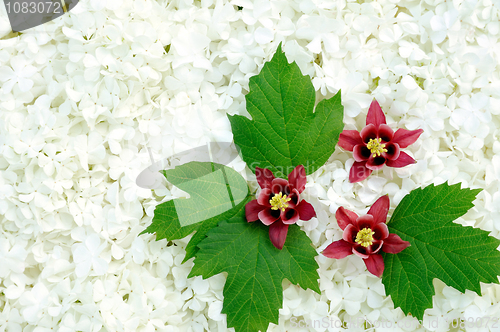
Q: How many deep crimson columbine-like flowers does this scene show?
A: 3